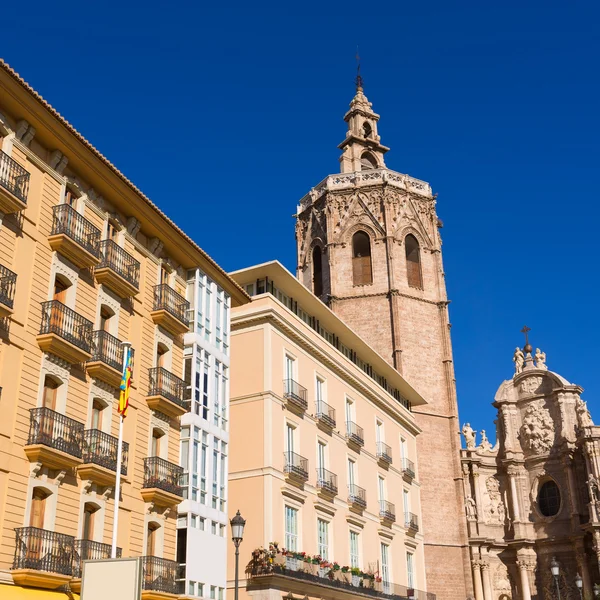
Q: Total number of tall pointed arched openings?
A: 3